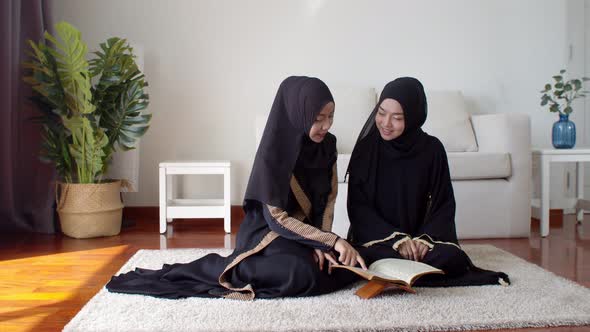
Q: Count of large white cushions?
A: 2